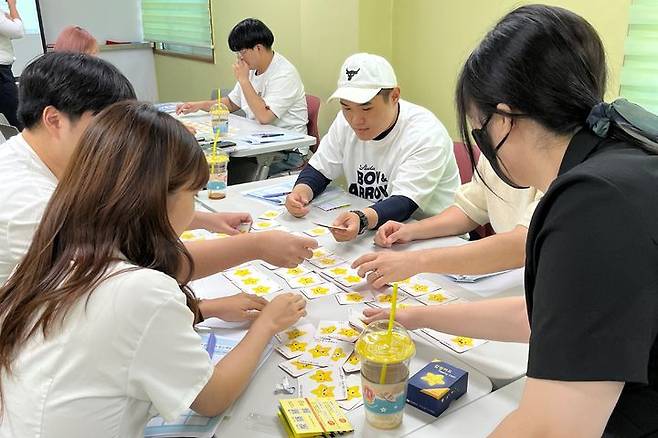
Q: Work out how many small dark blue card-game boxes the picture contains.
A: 1